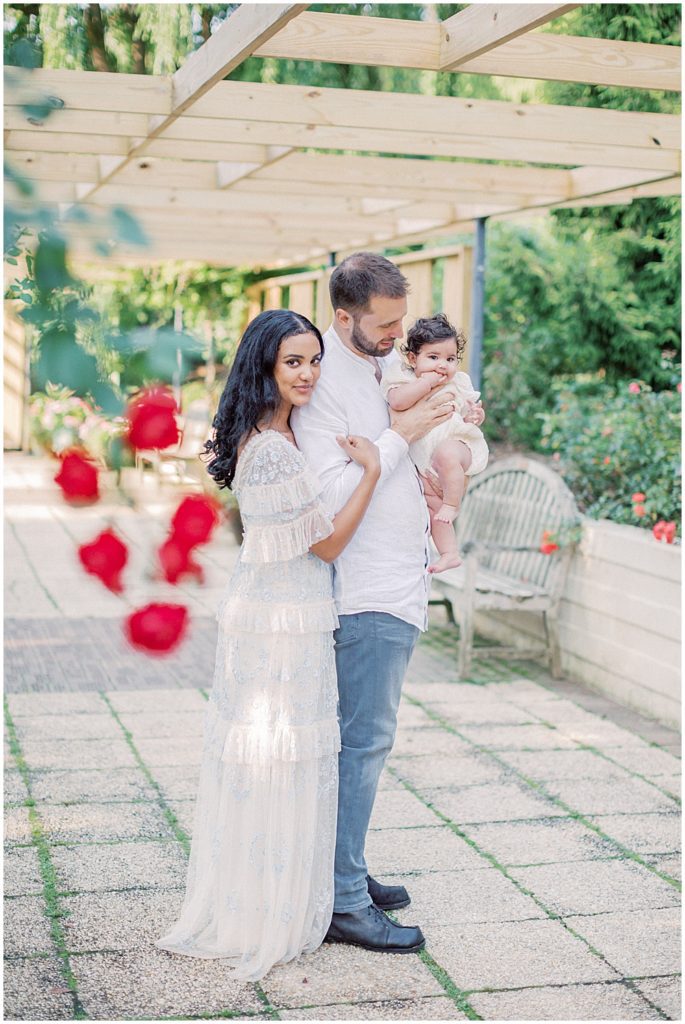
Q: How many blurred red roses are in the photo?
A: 6